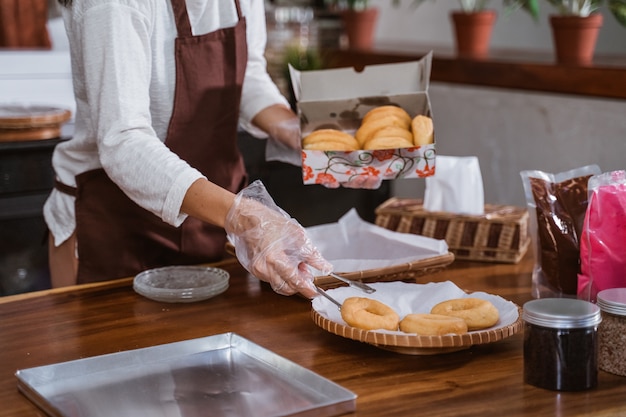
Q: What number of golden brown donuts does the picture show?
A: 10